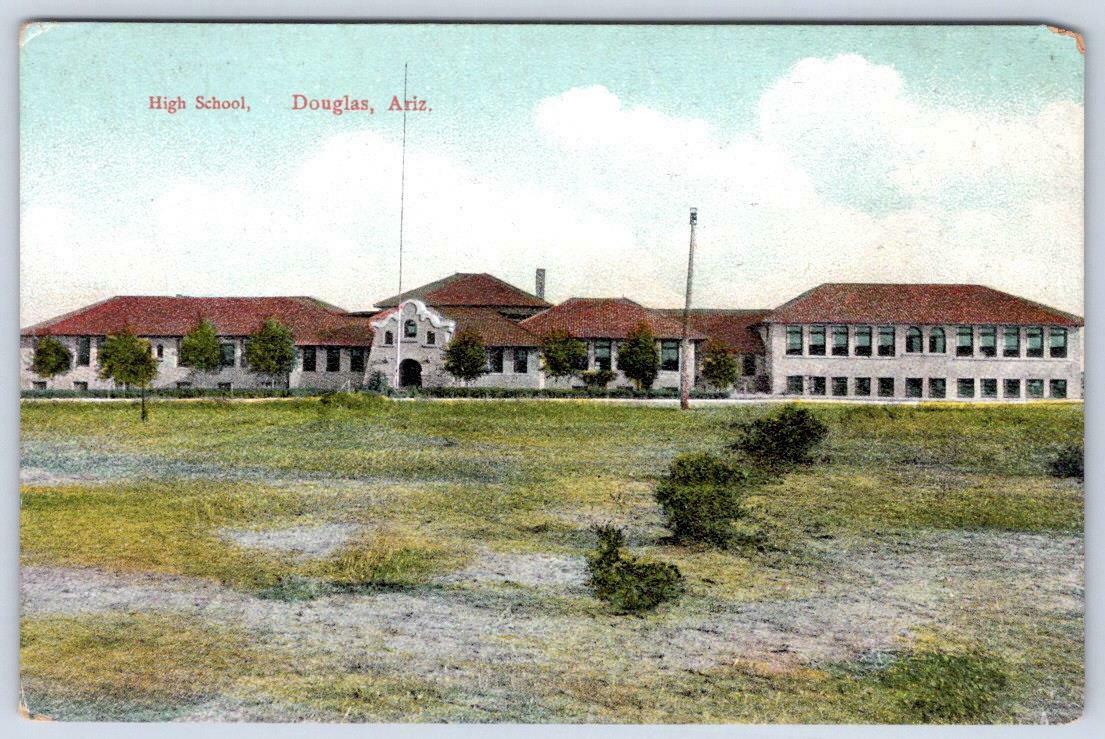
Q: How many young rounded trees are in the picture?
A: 8